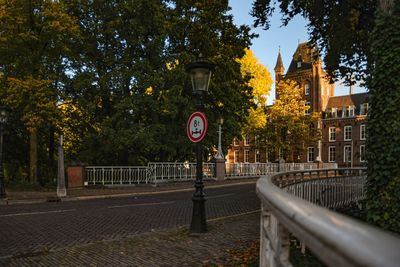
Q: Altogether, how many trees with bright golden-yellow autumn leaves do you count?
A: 2